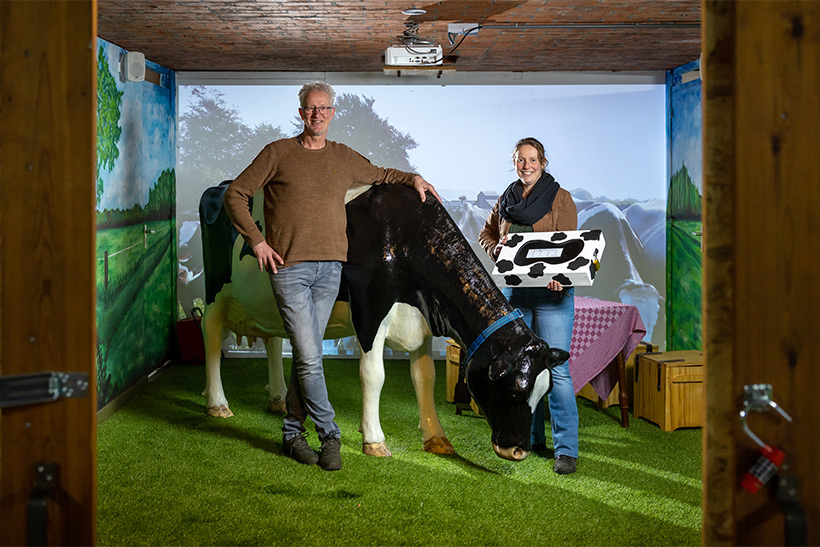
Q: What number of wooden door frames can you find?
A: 2